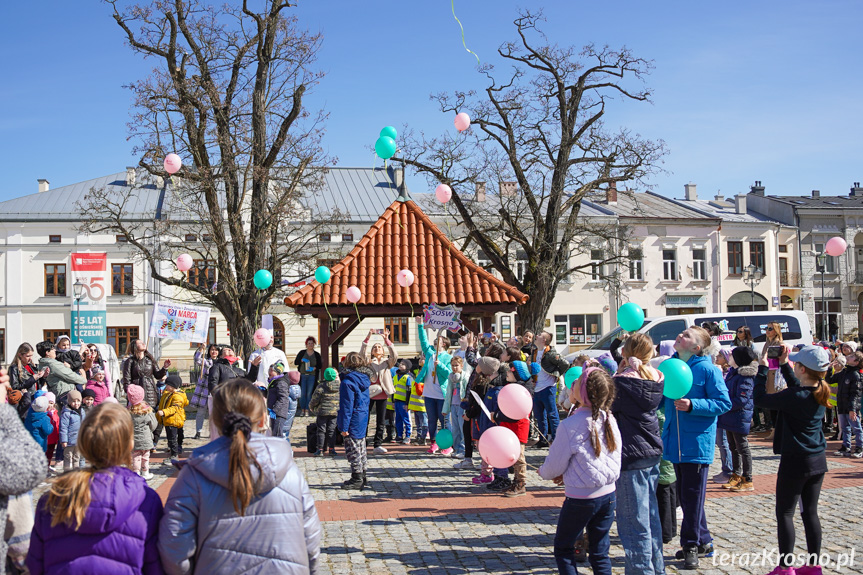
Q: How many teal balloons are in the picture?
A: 8